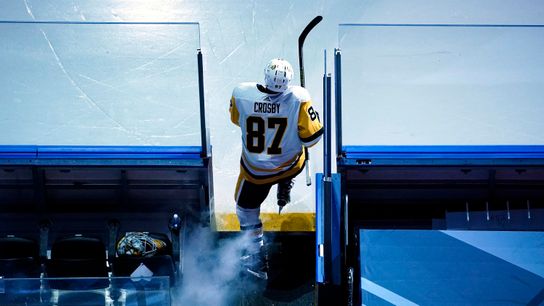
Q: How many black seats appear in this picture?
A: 3